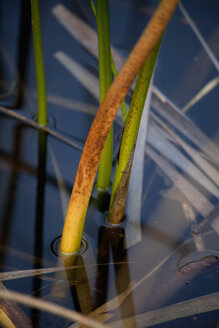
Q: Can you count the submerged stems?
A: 4